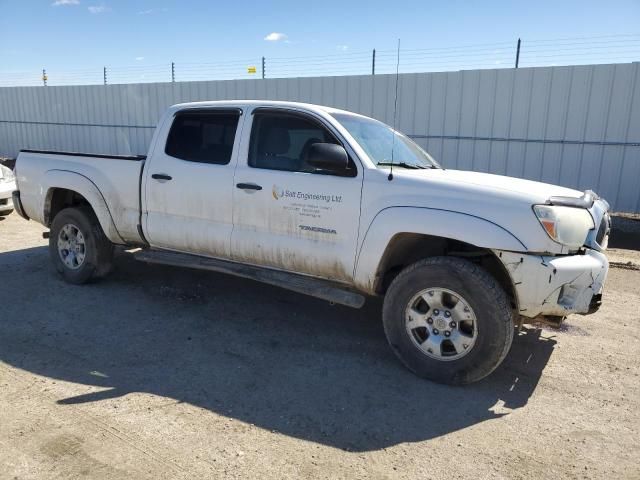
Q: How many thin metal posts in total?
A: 6